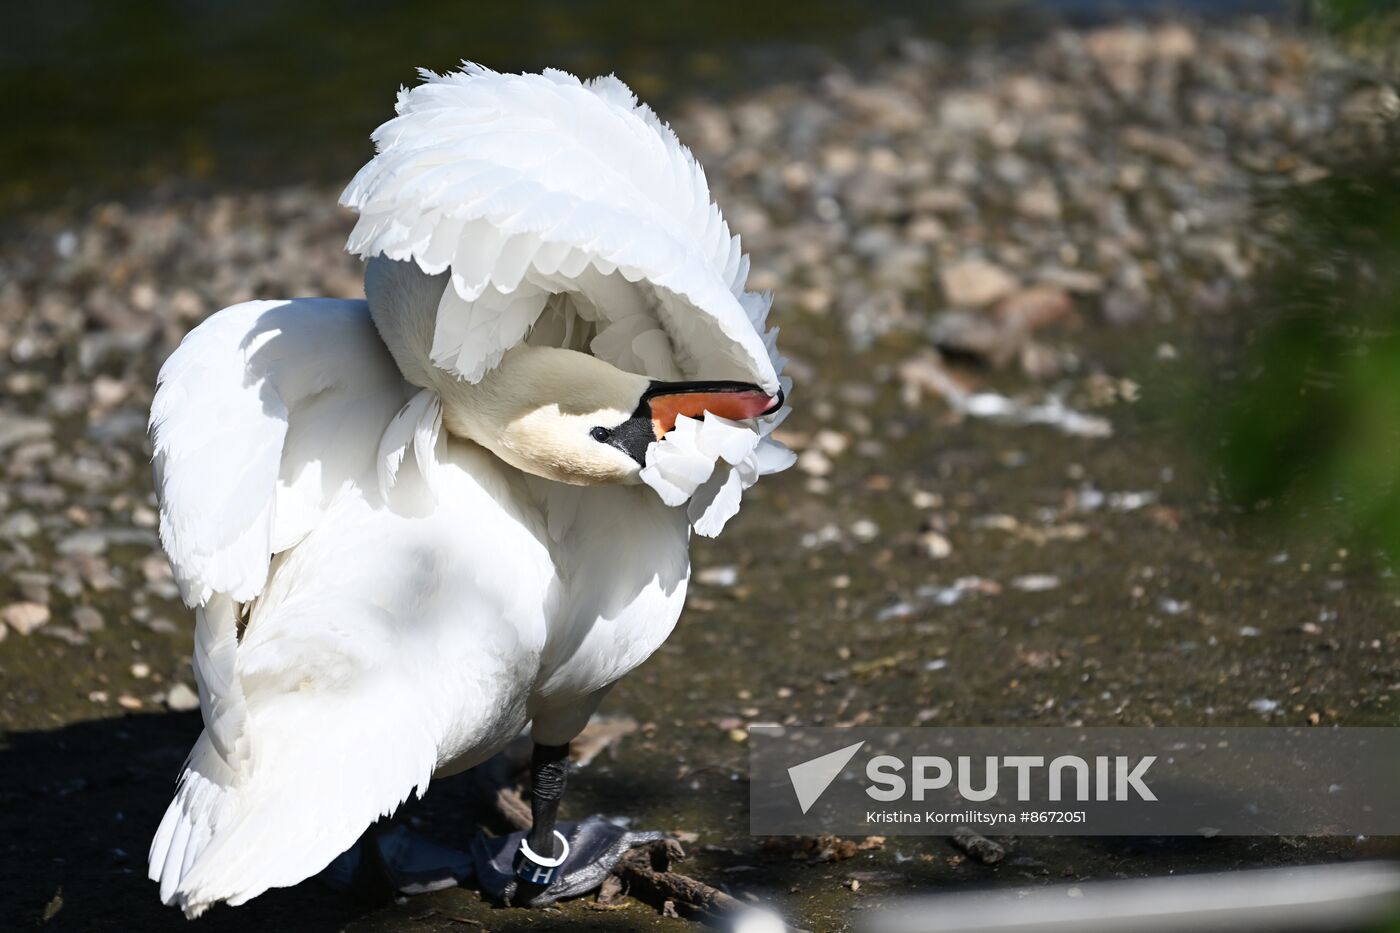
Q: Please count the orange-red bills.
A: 1